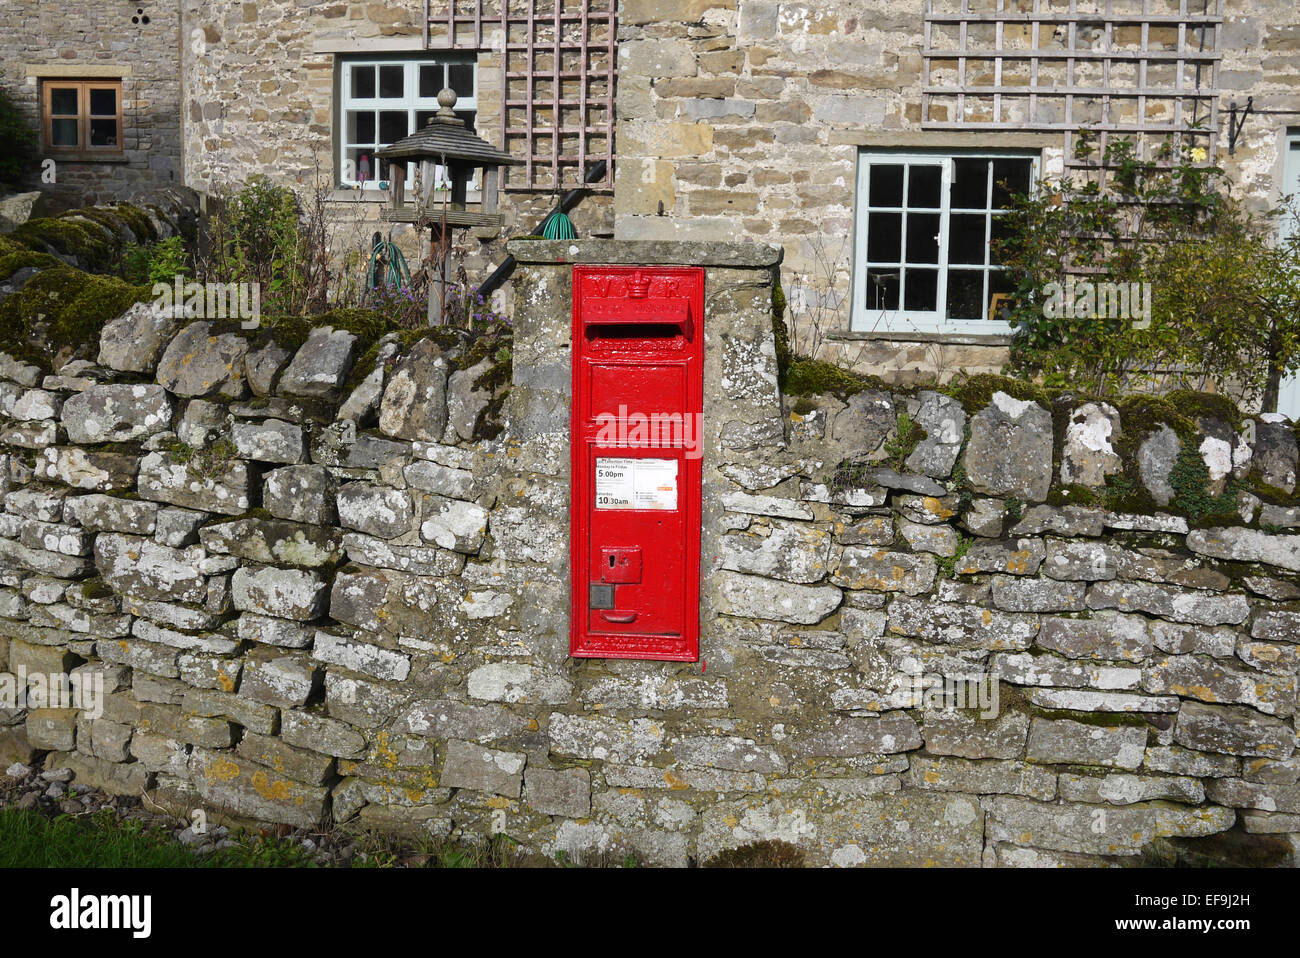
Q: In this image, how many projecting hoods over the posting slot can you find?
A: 1